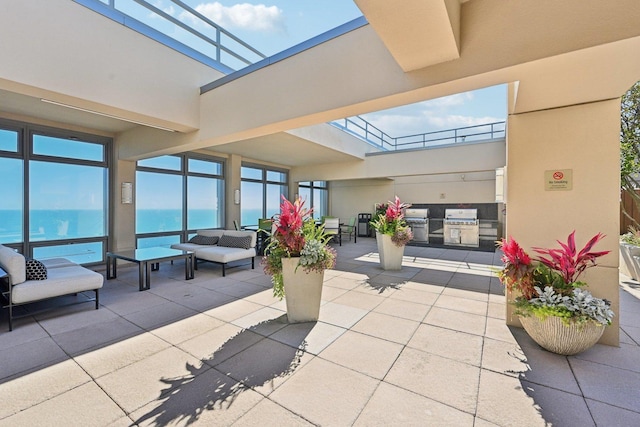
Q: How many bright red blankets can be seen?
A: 0